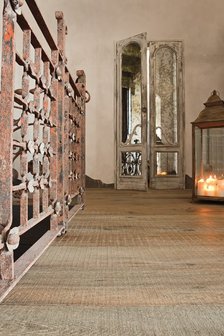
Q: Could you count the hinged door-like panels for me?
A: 2